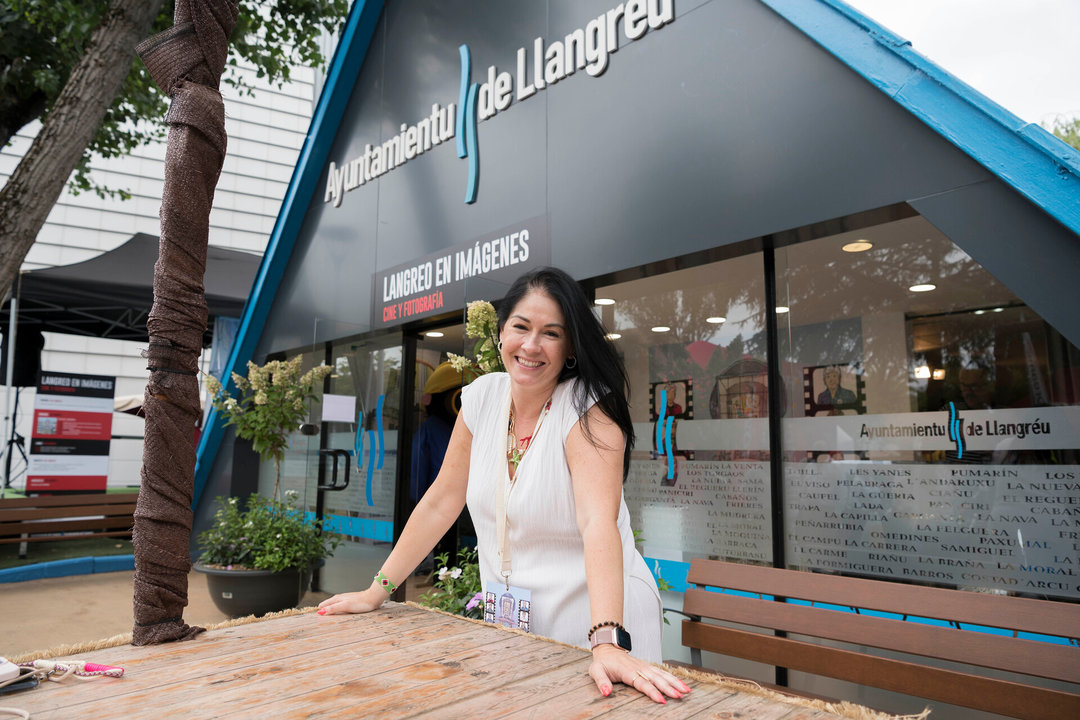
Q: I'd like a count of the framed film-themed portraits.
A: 2